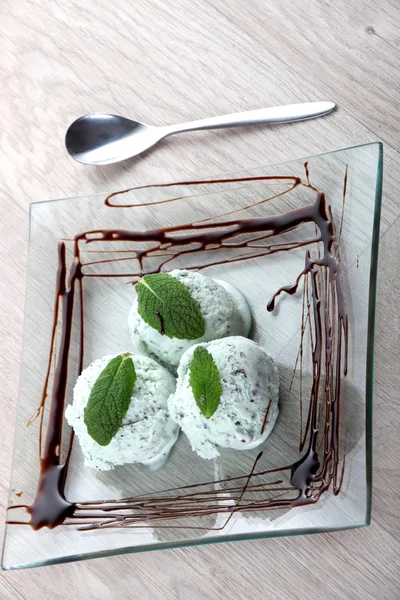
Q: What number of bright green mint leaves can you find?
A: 3